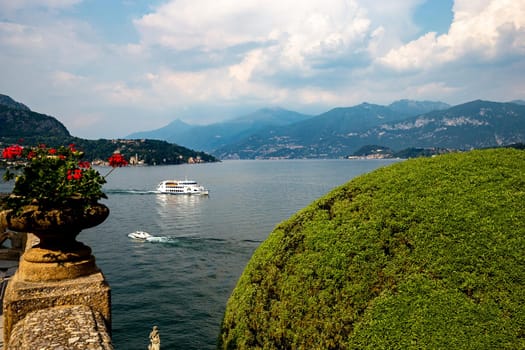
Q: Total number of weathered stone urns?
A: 1